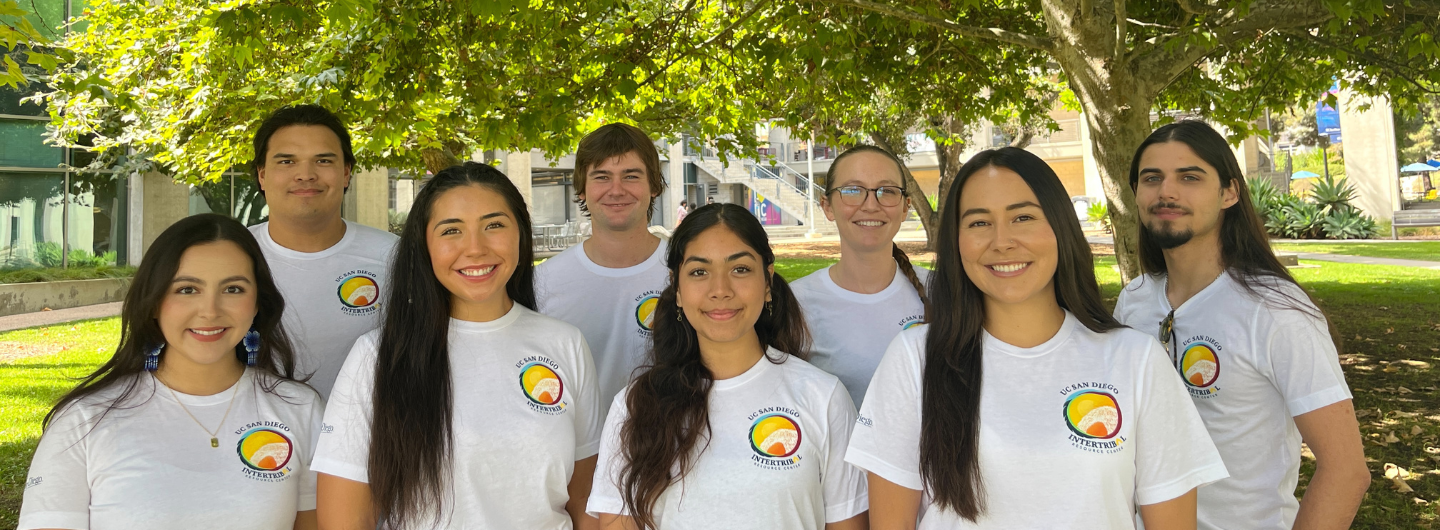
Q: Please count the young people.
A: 8